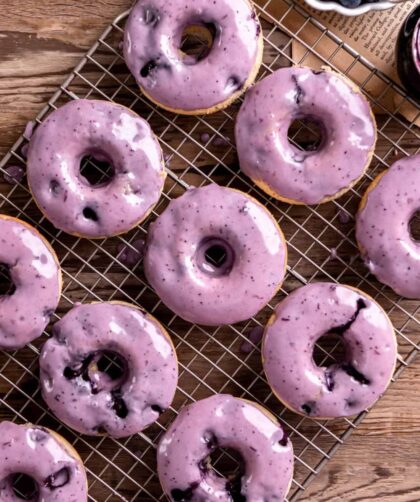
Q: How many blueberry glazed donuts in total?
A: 10